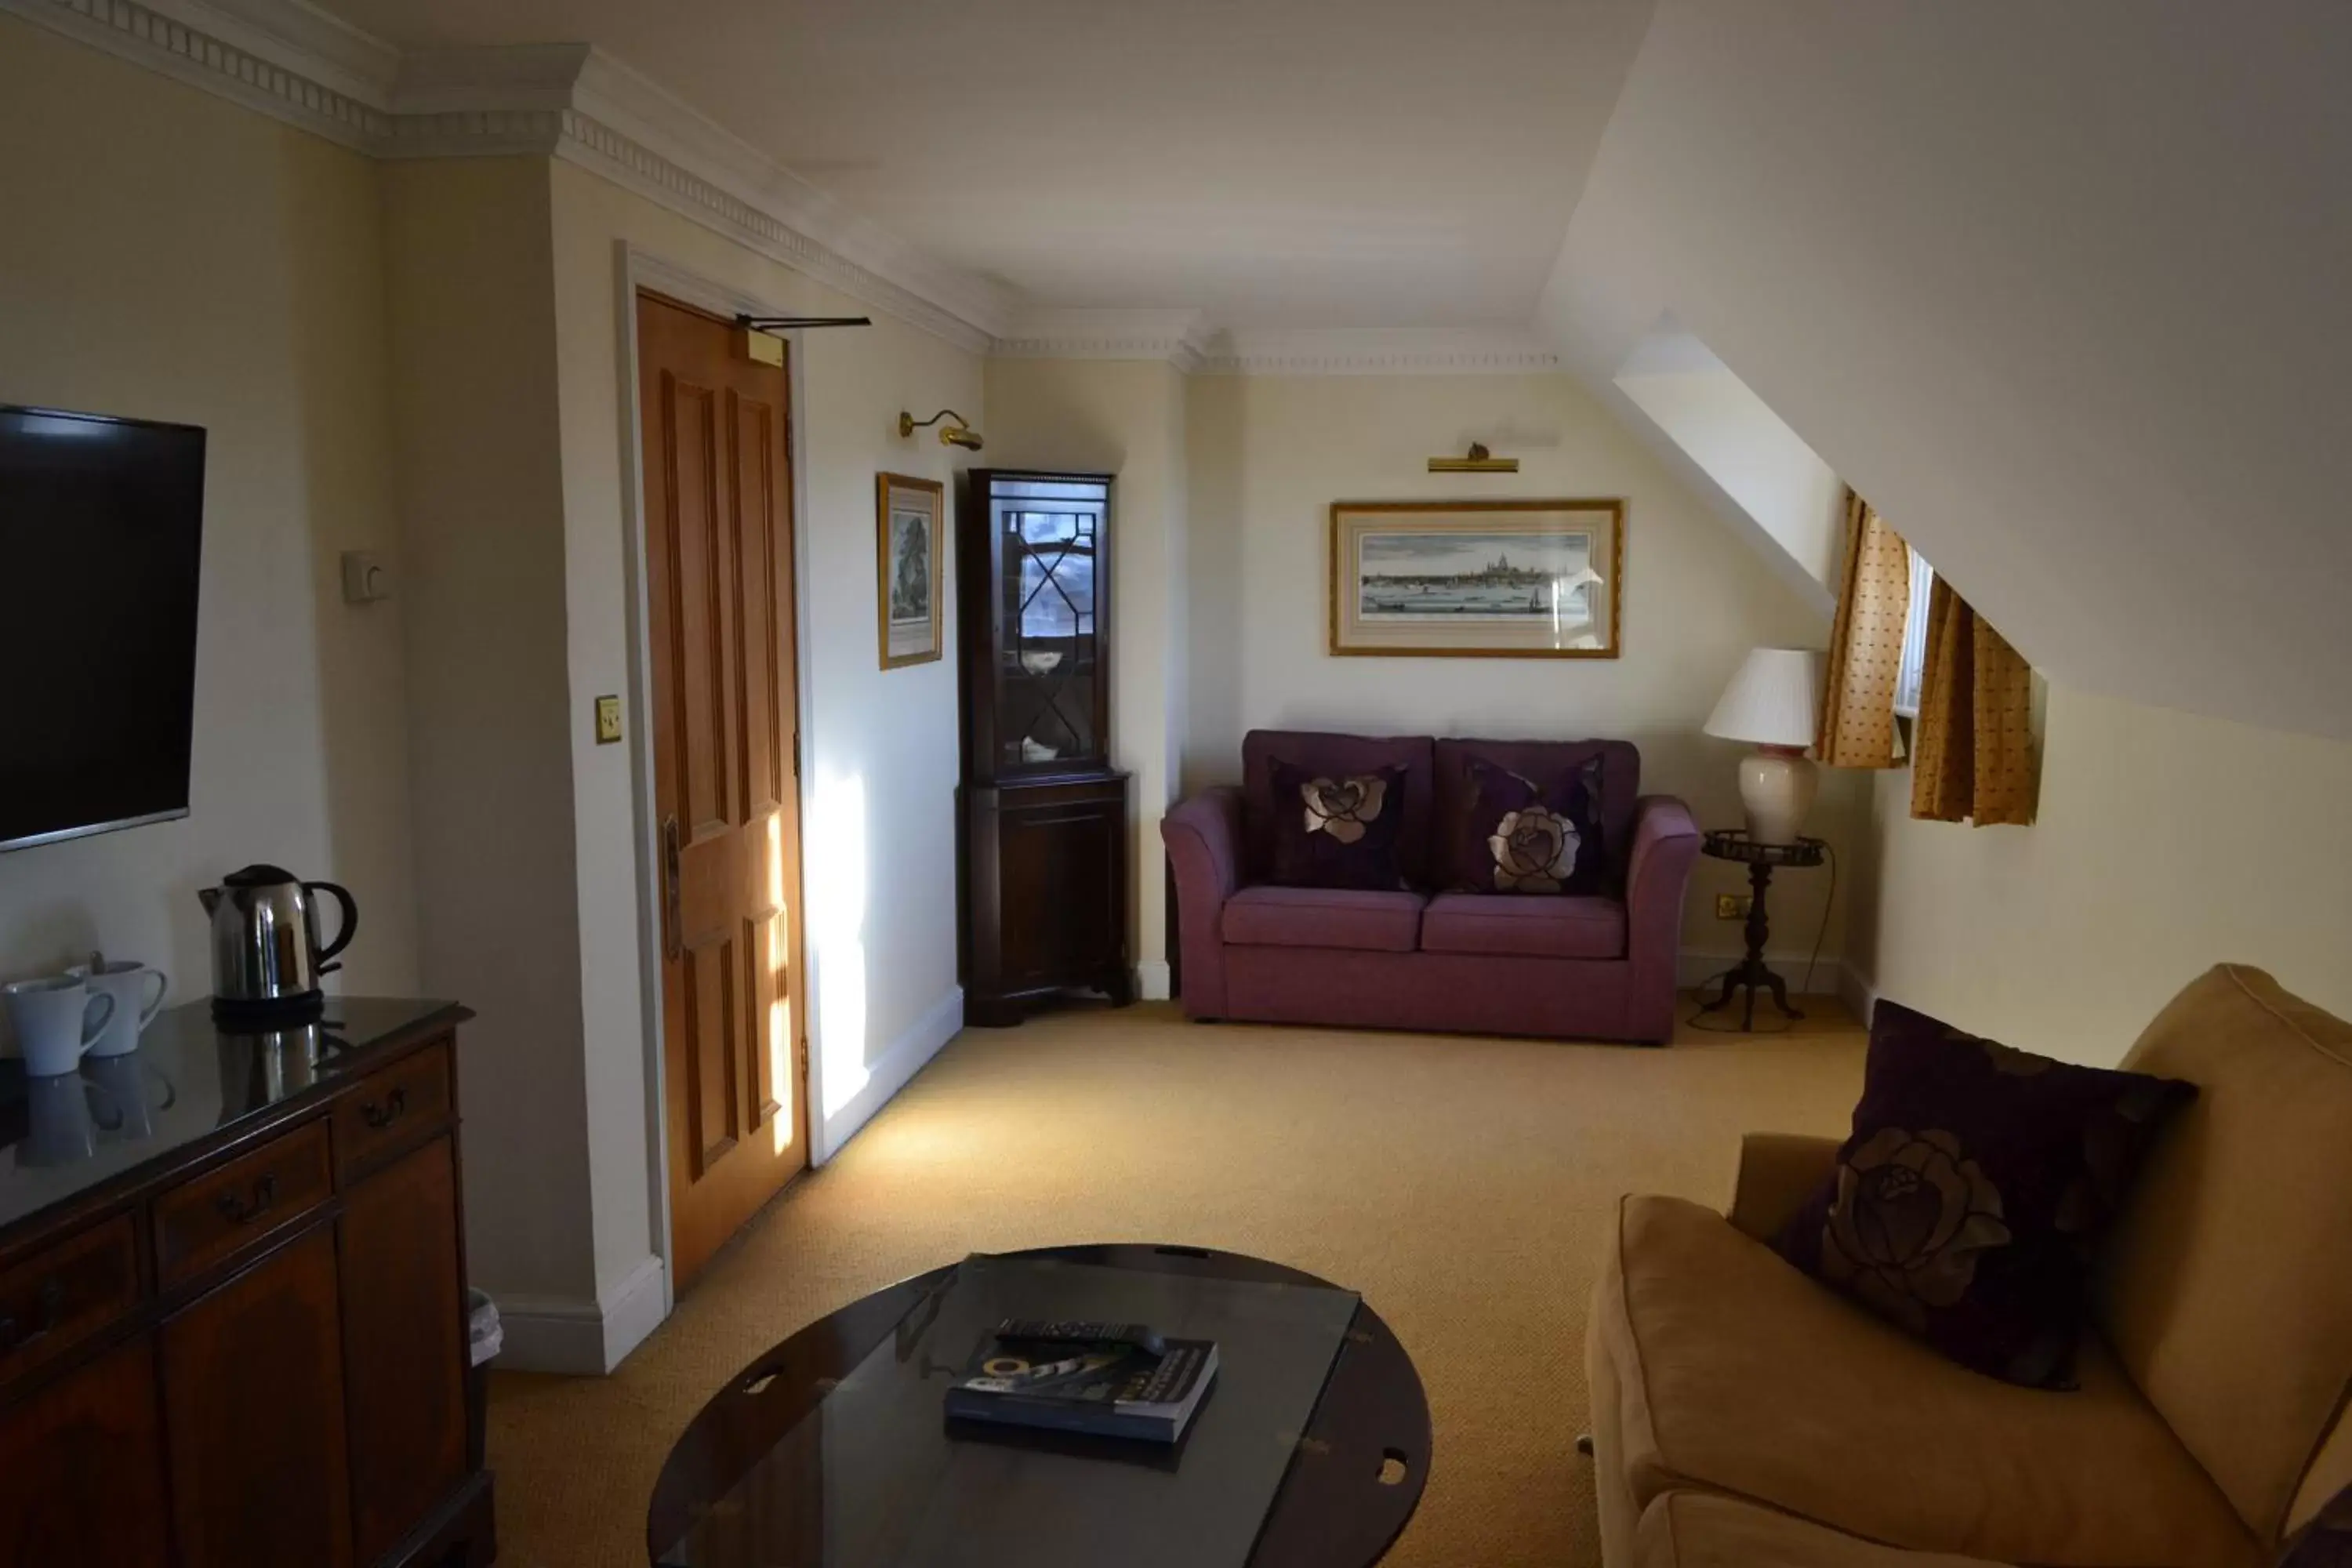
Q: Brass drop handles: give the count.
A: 3